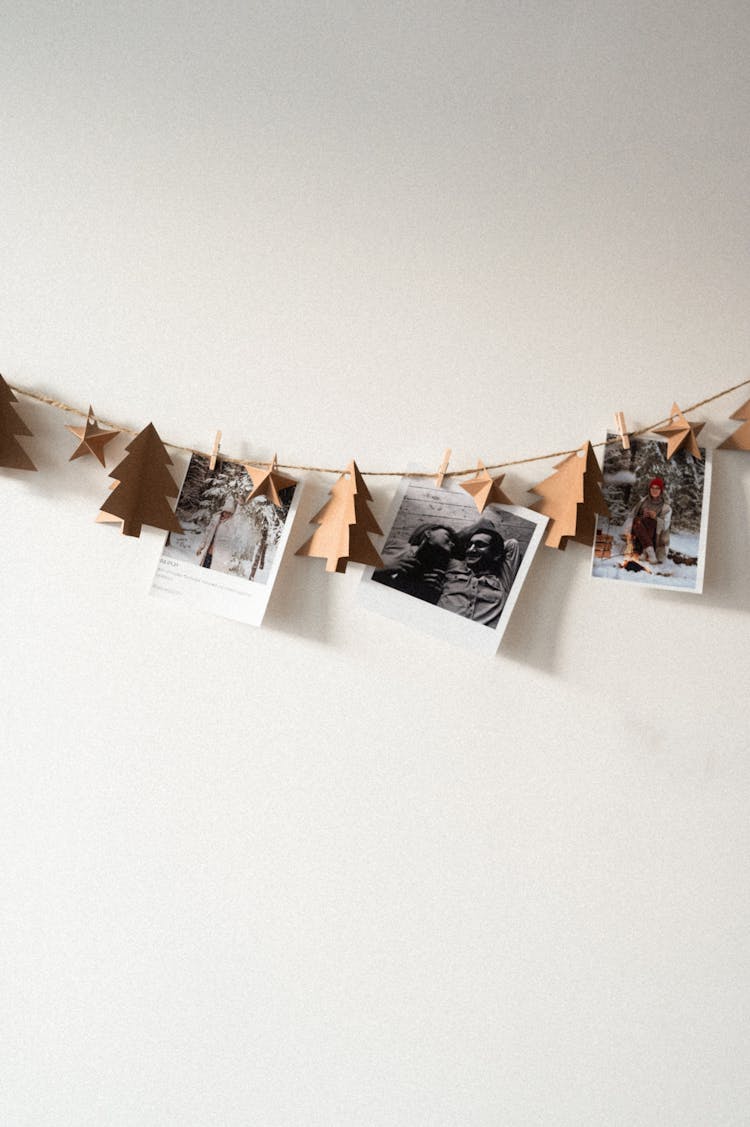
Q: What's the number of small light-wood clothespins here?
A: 3